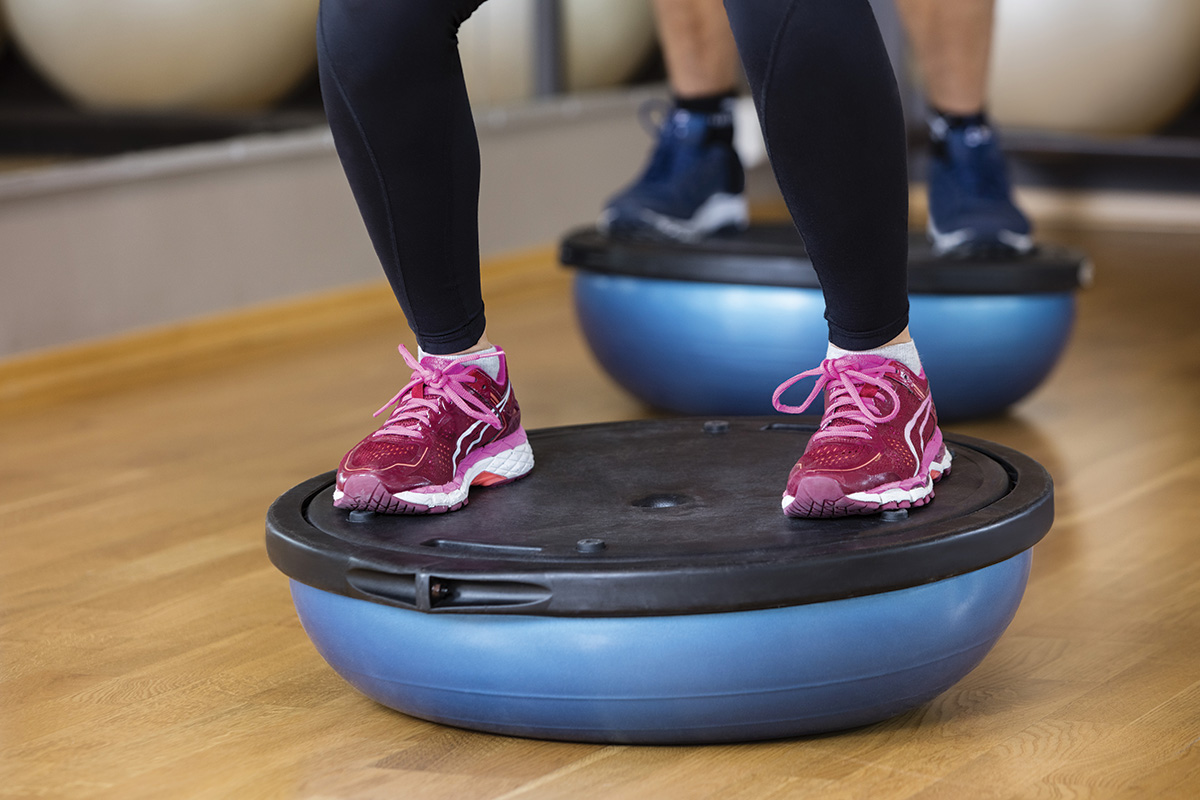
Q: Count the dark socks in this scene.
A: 2